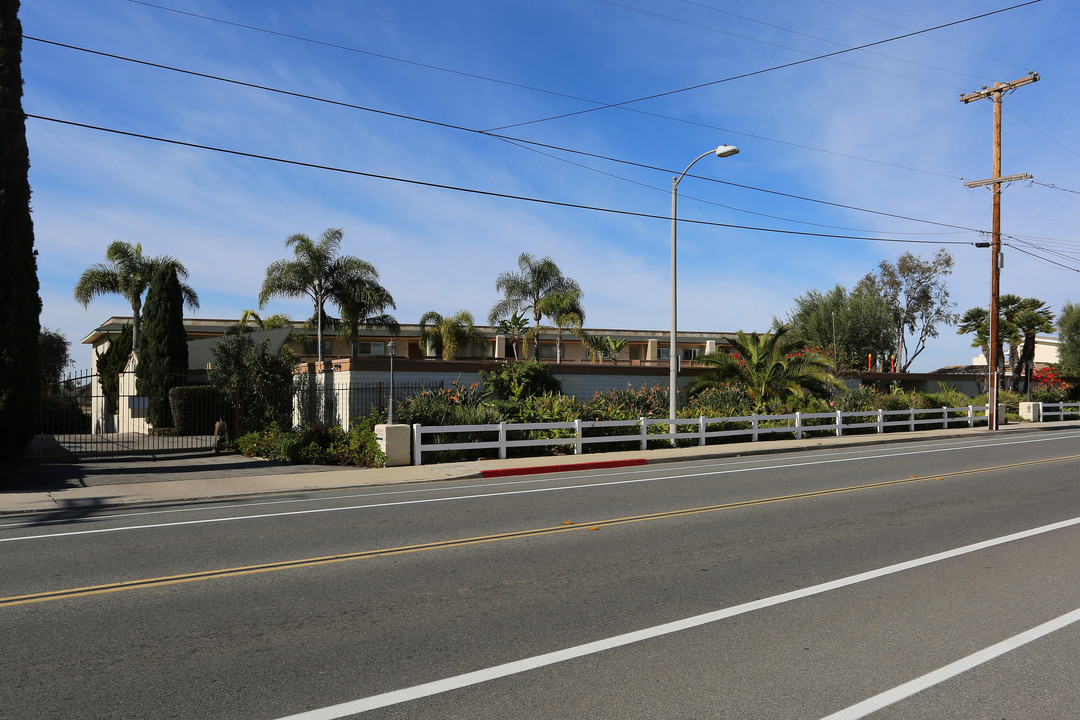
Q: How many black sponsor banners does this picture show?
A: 0